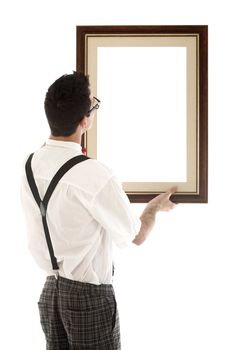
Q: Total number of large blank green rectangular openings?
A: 0